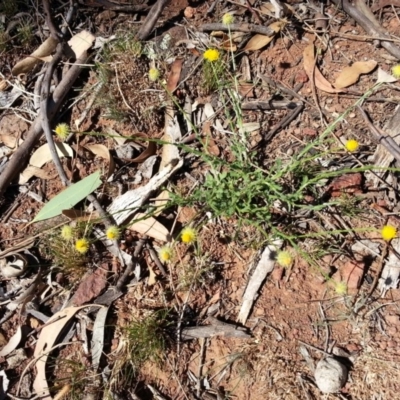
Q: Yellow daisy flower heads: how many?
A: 14